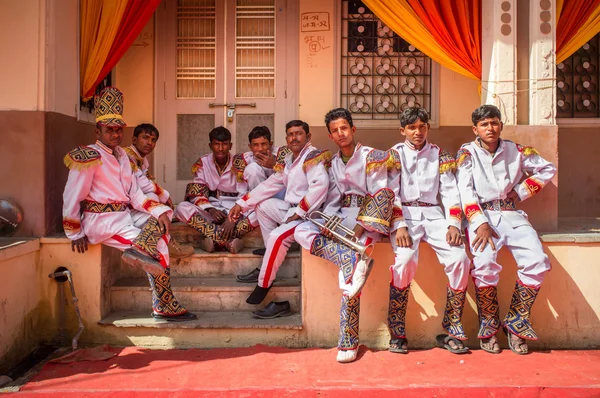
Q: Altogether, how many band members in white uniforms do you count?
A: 8